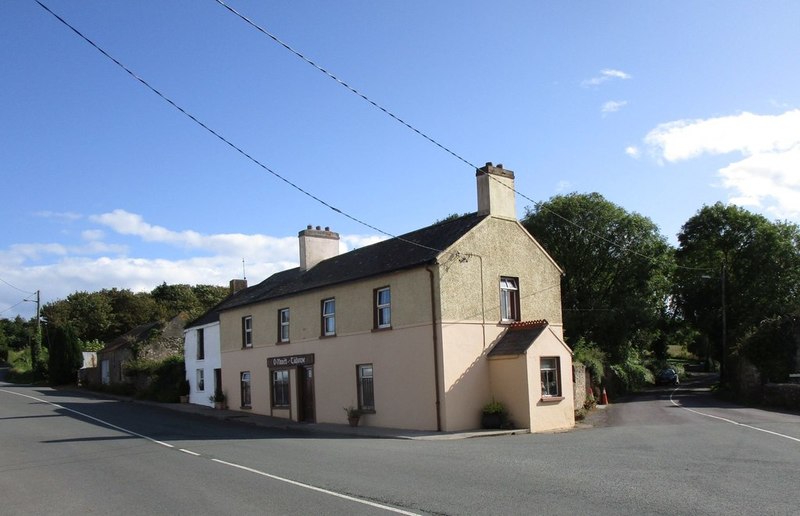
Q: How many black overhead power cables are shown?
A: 2